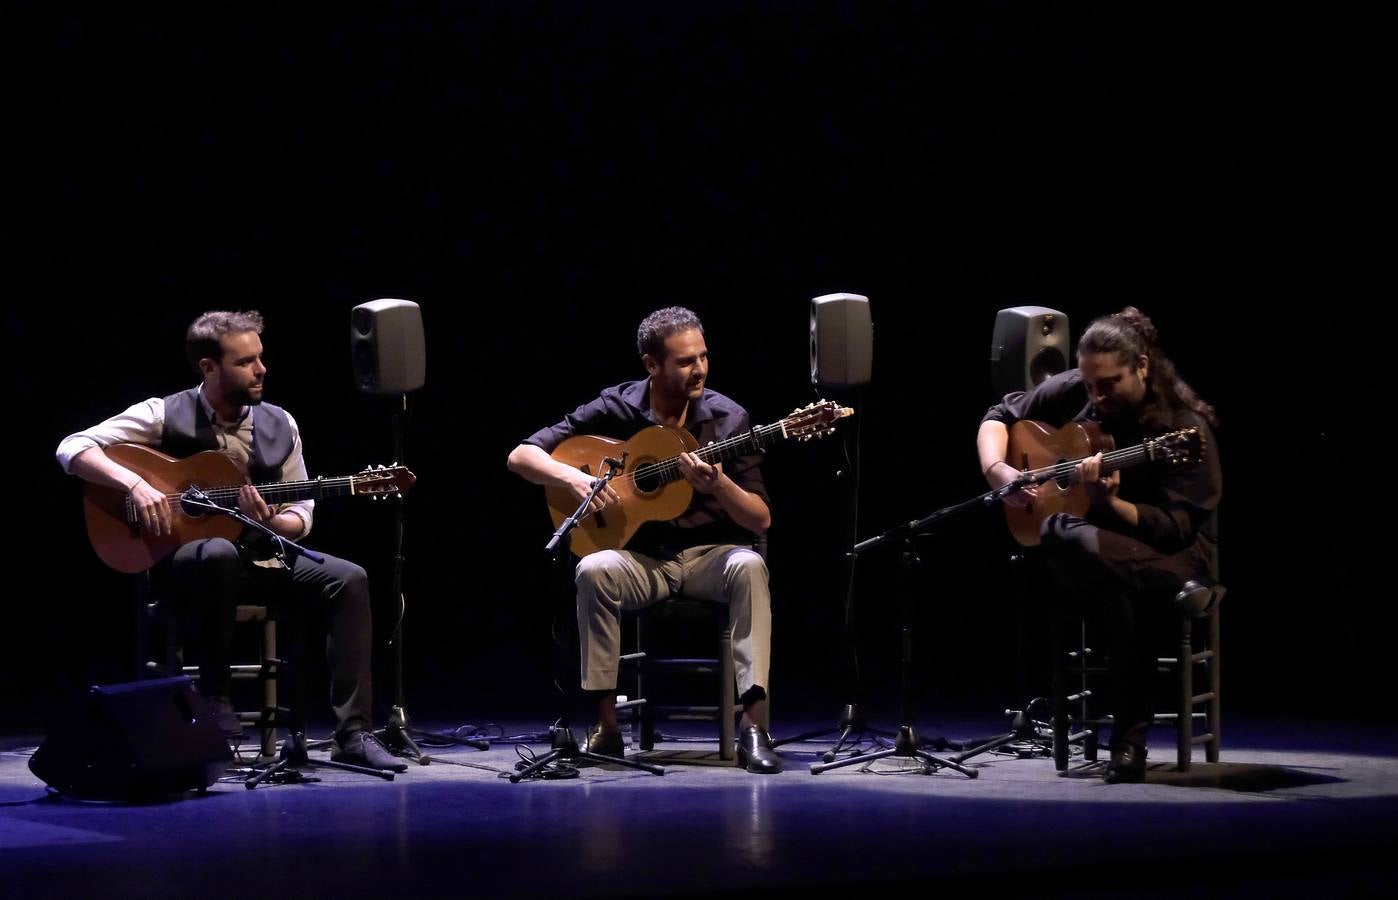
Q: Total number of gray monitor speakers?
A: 3